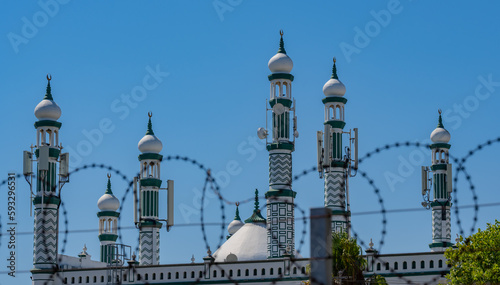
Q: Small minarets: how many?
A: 2